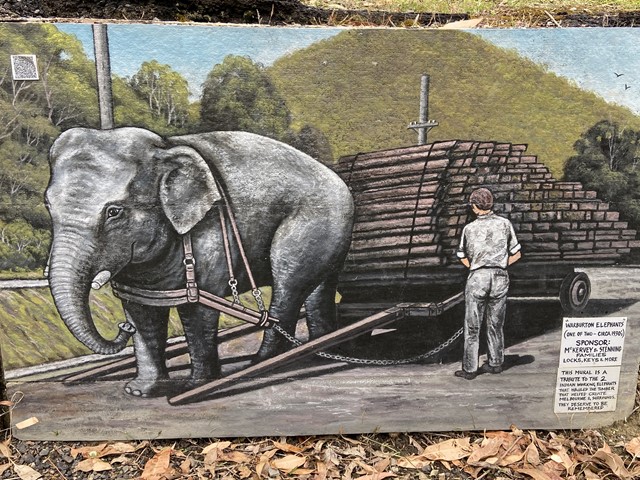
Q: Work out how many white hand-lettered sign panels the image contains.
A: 2